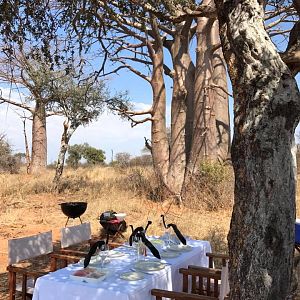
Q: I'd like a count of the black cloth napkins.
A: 4